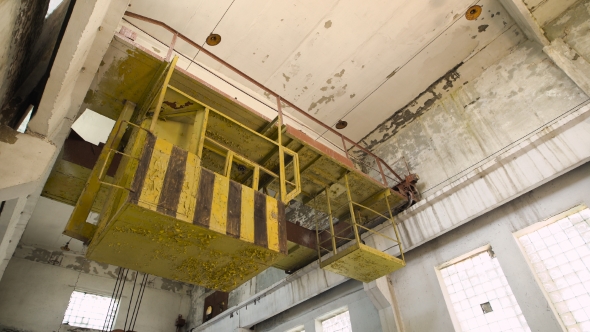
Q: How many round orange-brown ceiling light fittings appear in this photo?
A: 3